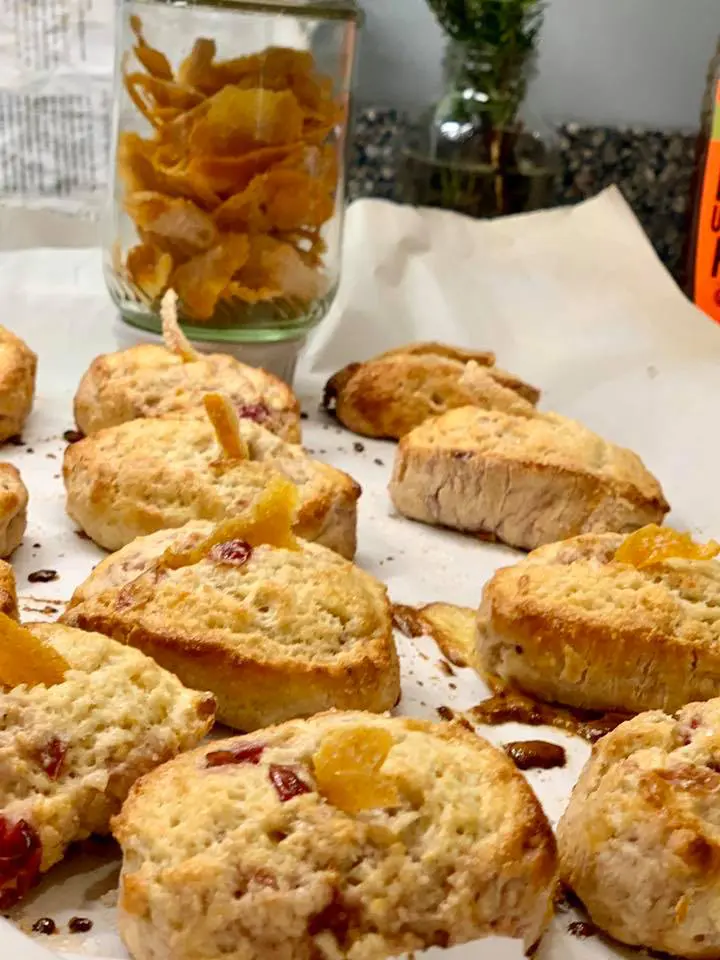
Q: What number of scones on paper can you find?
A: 12